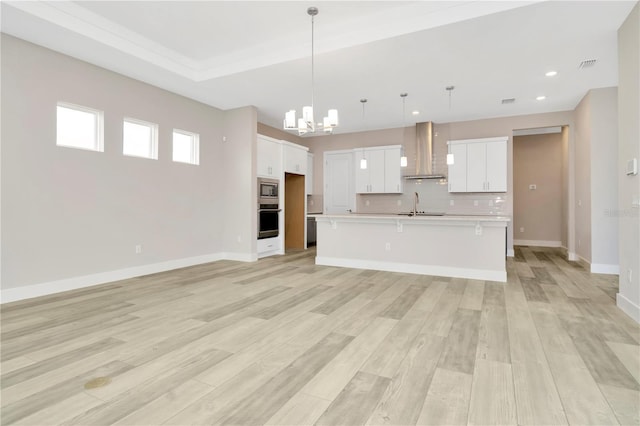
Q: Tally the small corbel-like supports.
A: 3